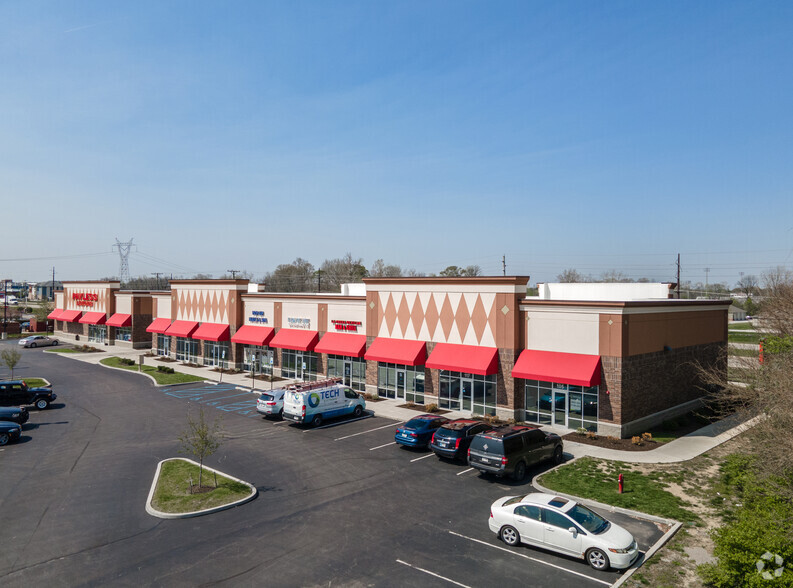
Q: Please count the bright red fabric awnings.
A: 13